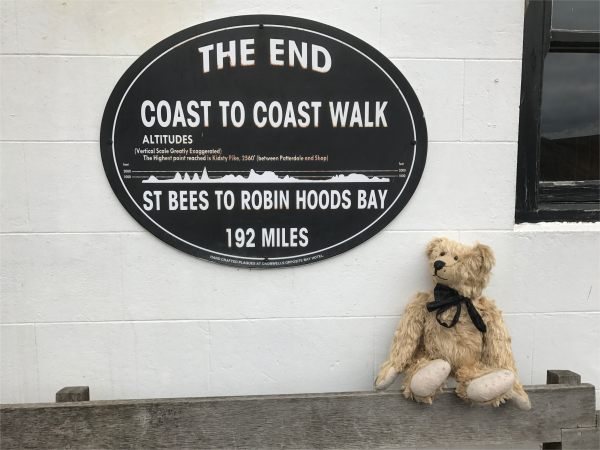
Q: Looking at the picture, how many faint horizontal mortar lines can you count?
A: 4